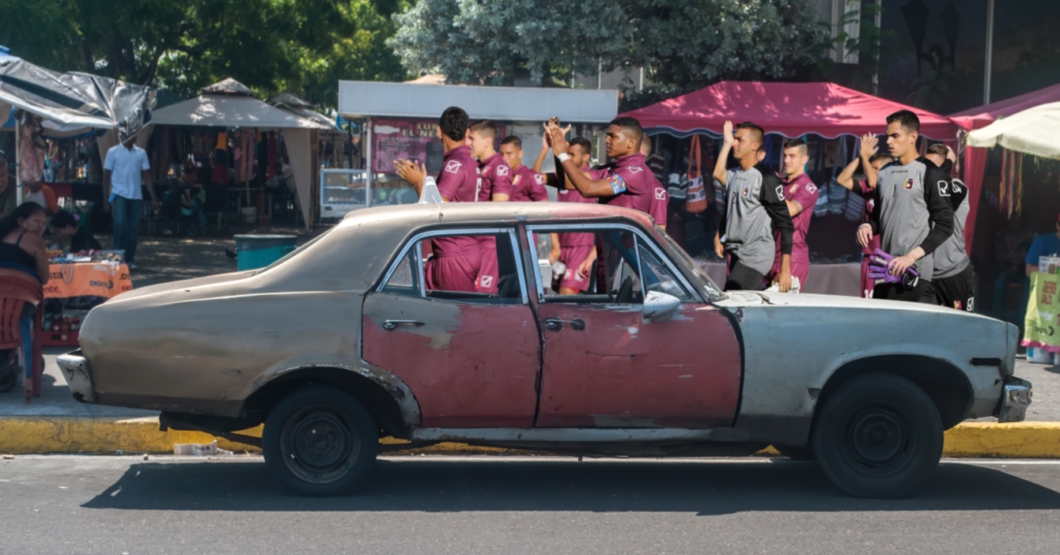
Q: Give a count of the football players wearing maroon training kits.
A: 8